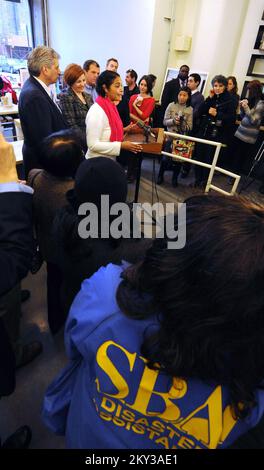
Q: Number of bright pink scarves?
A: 1